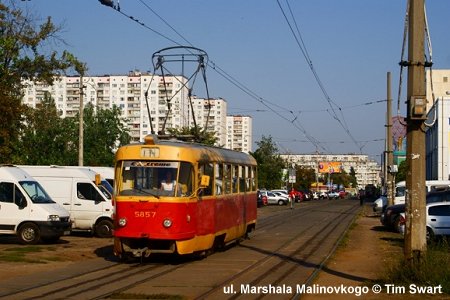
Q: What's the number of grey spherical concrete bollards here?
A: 0